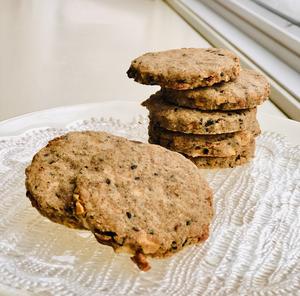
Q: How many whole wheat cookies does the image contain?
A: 7